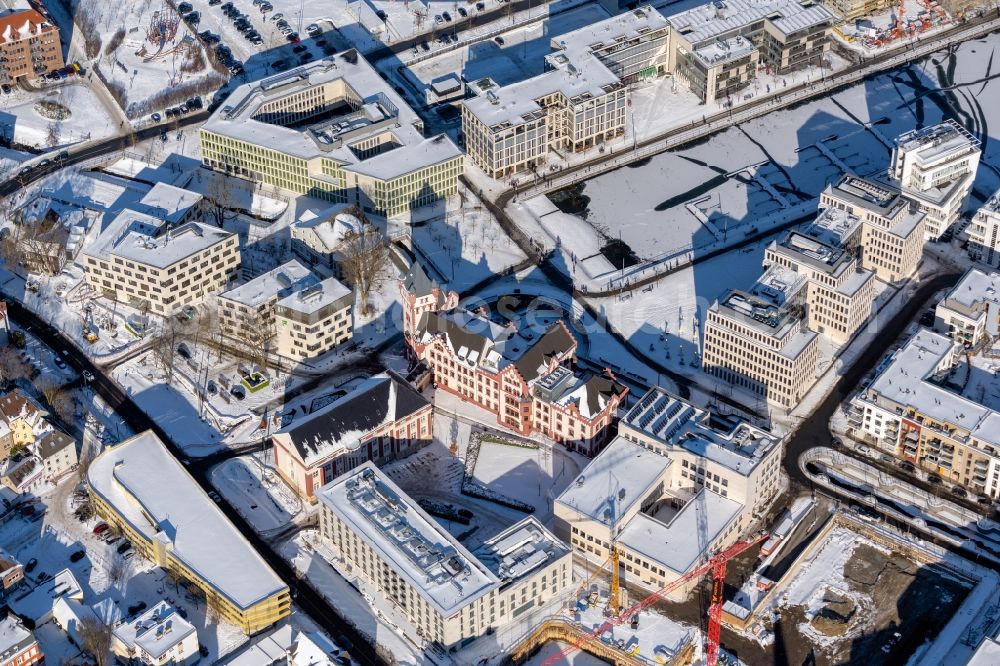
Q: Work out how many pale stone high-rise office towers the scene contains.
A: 3